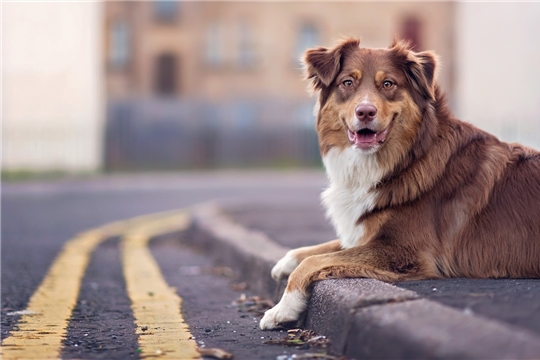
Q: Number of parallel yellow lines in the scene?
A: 2